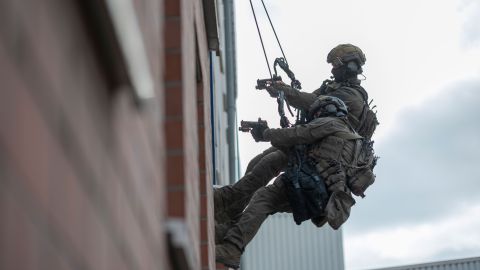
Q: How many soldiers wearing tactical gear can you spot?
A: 2